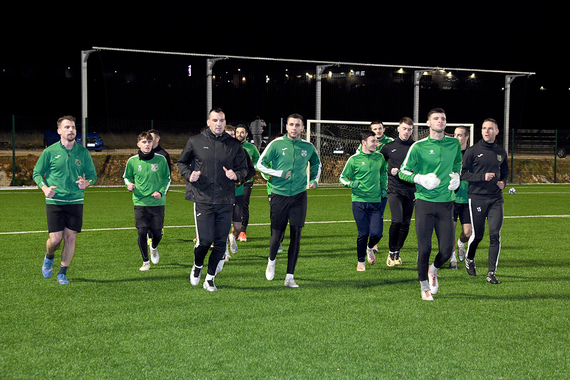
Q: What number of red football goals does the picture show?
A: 0